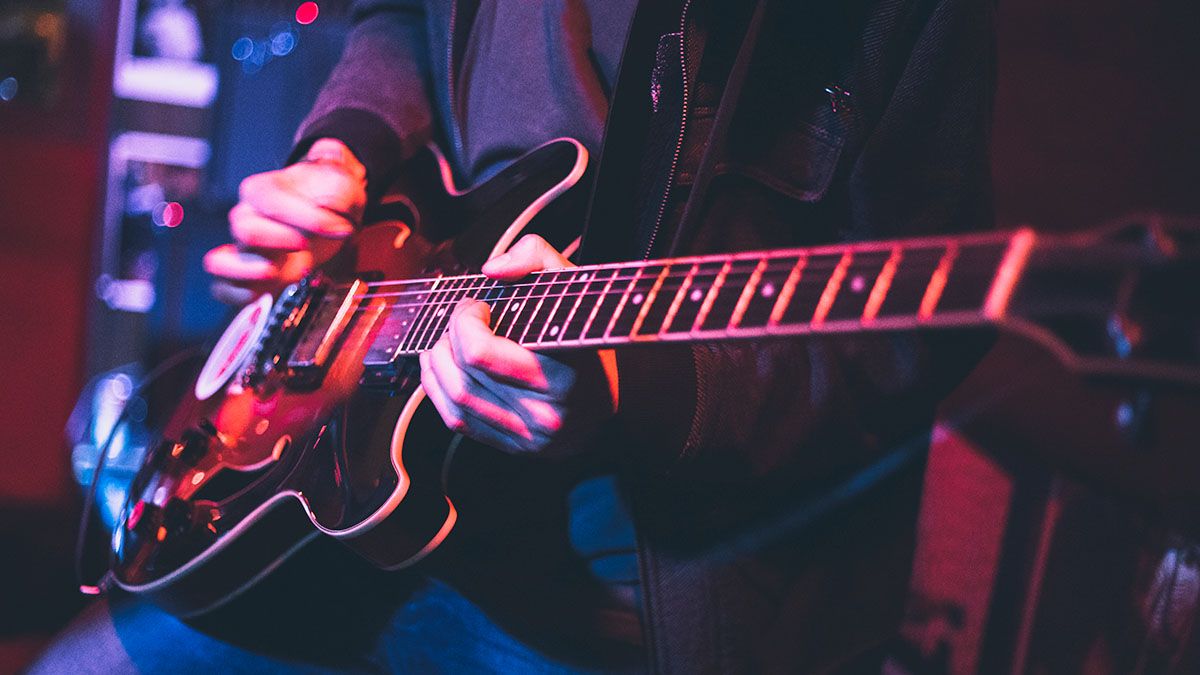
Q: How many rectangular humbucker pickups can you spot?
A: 2